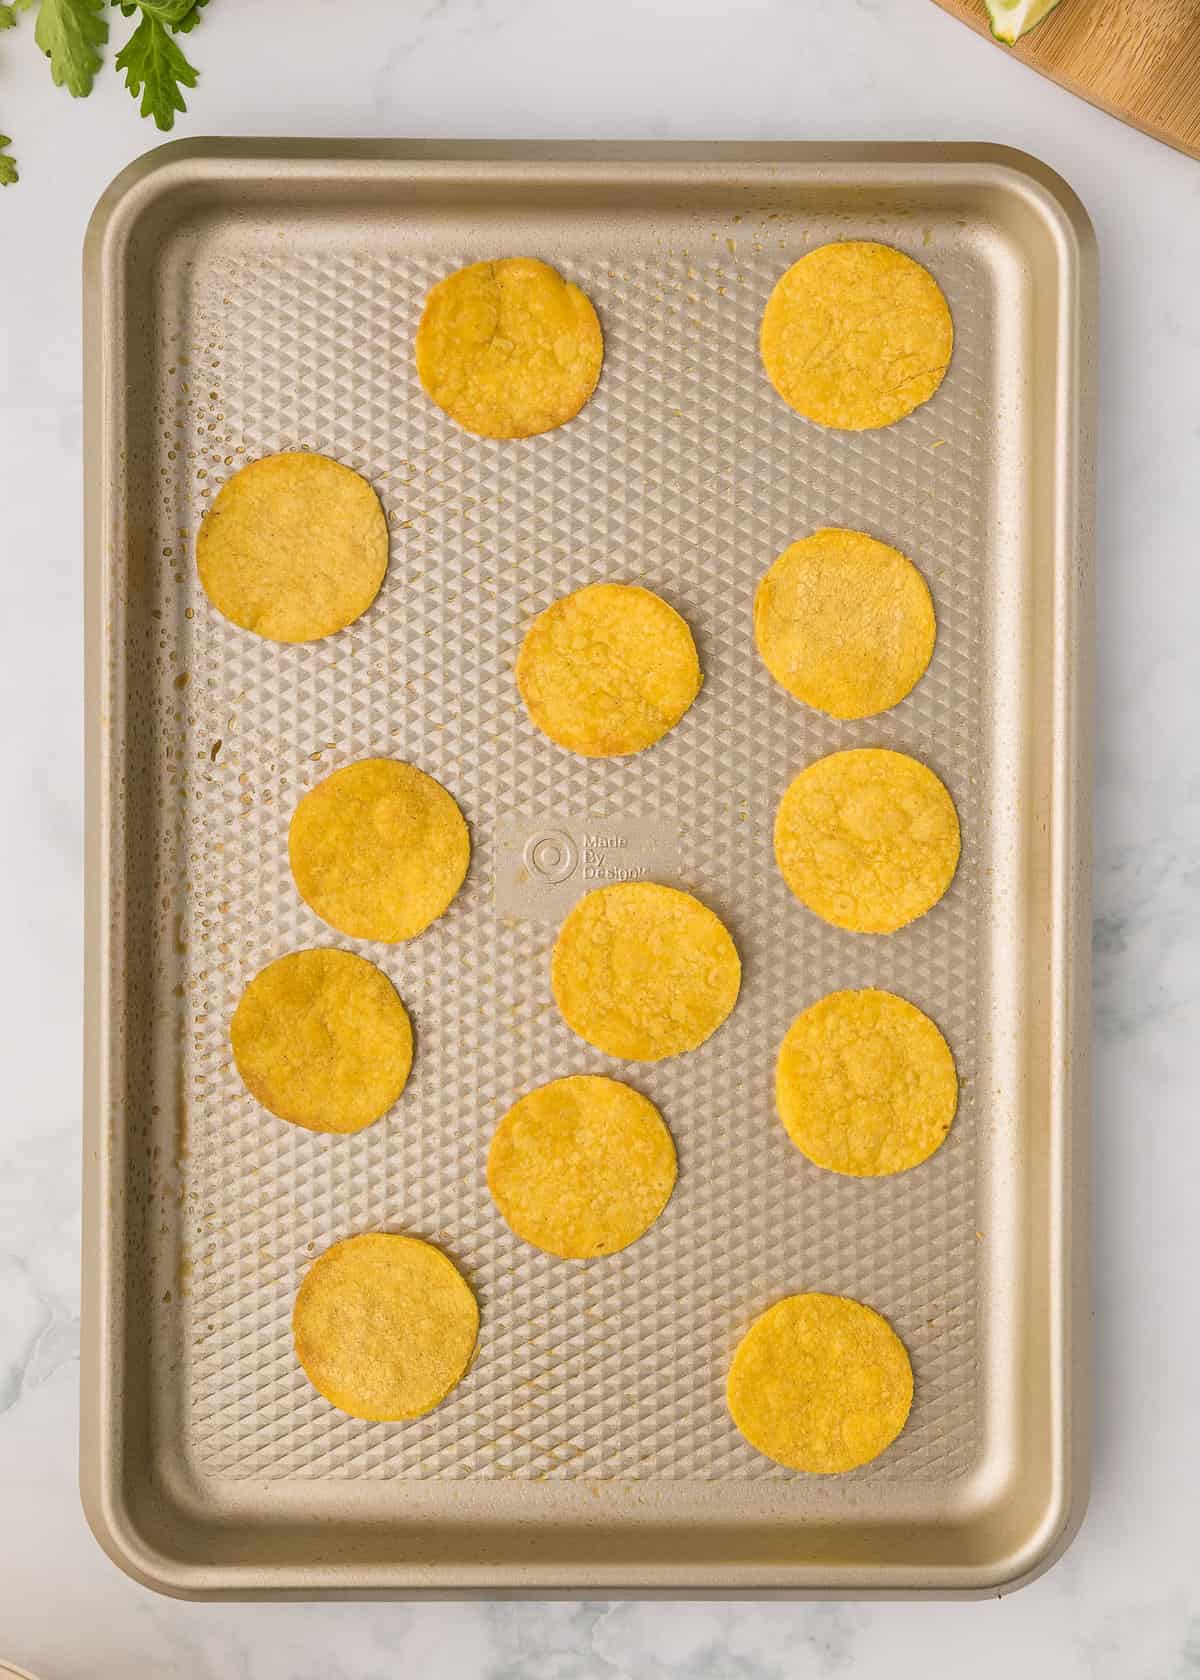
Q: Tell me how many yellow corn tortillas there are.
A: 13